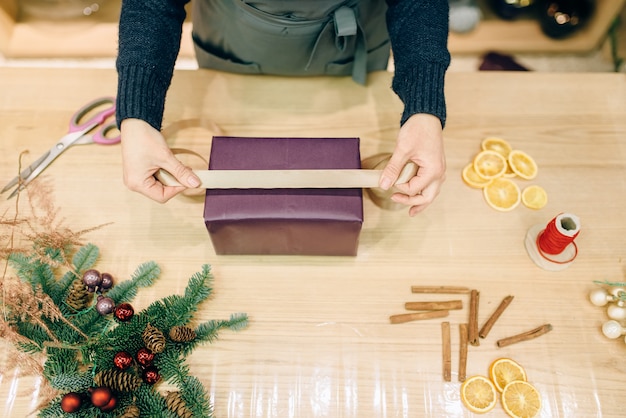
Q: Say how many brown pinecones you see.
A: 6